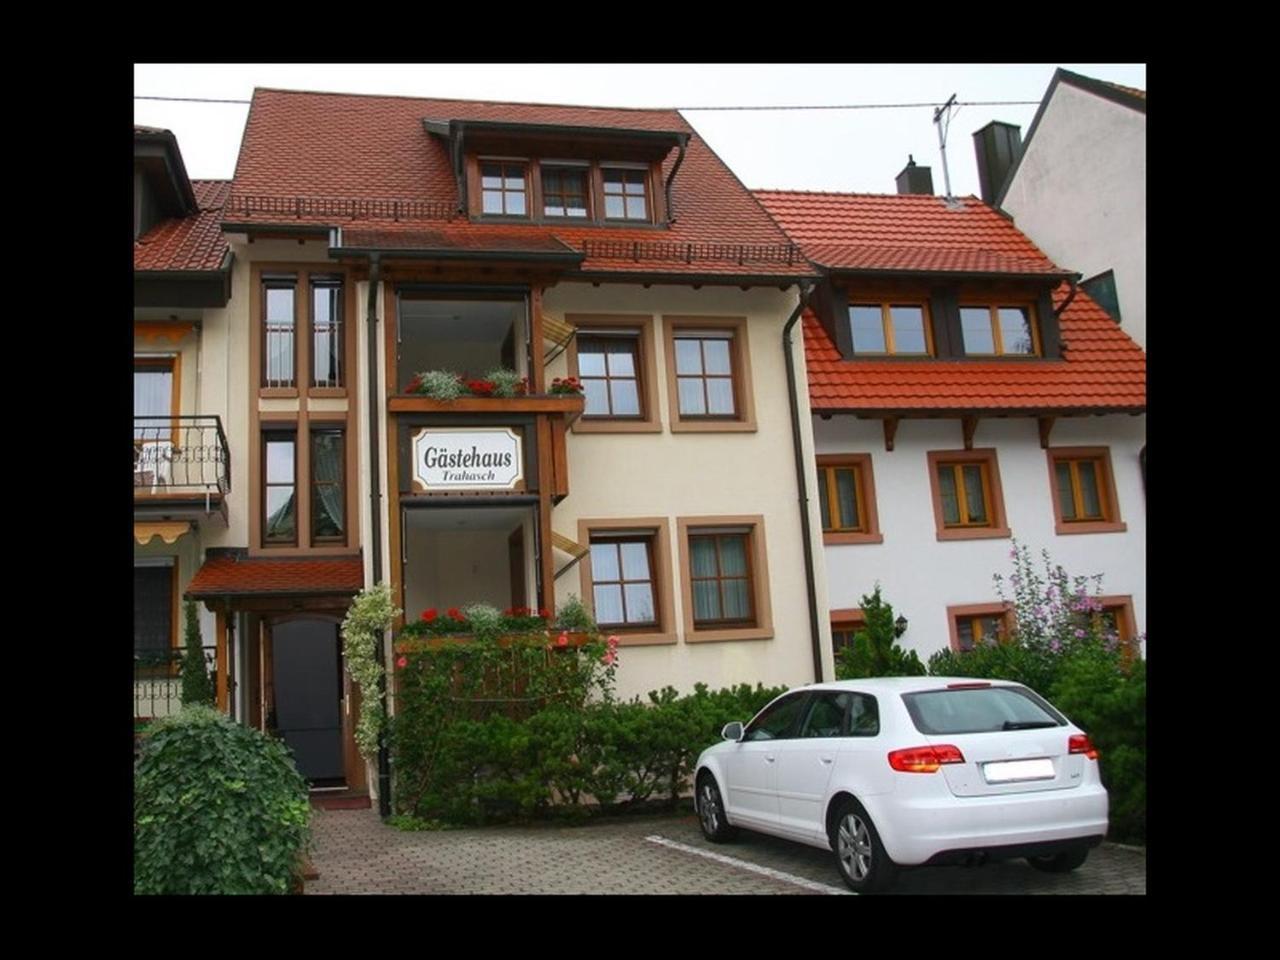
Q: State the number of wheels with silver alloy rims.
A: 2